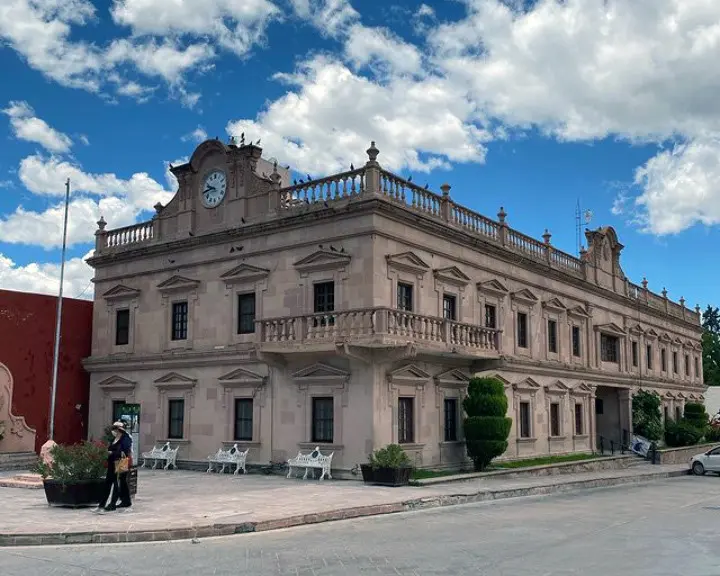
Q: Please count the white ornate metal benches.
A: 3